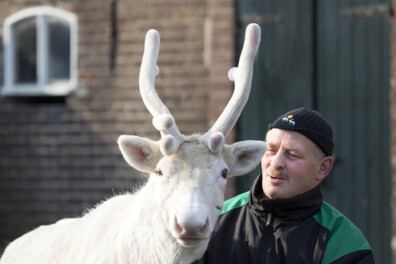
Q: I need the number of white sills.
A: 1